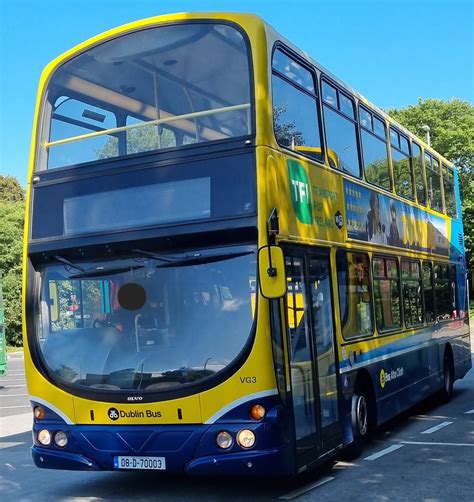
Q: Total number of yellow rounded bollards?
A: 0